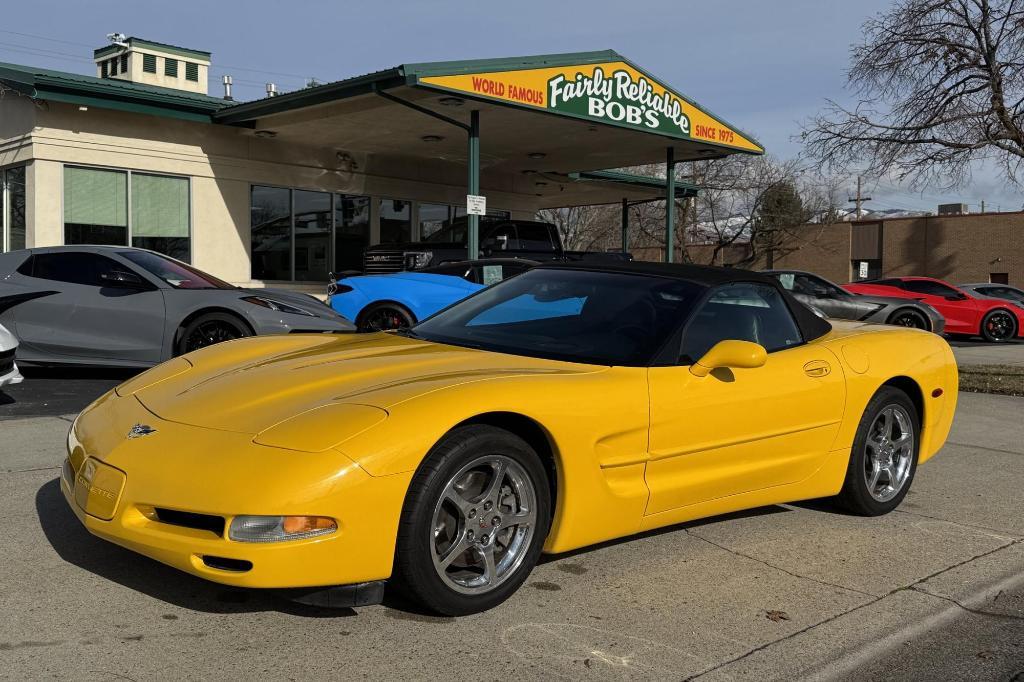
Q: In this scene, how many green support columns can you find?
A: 3